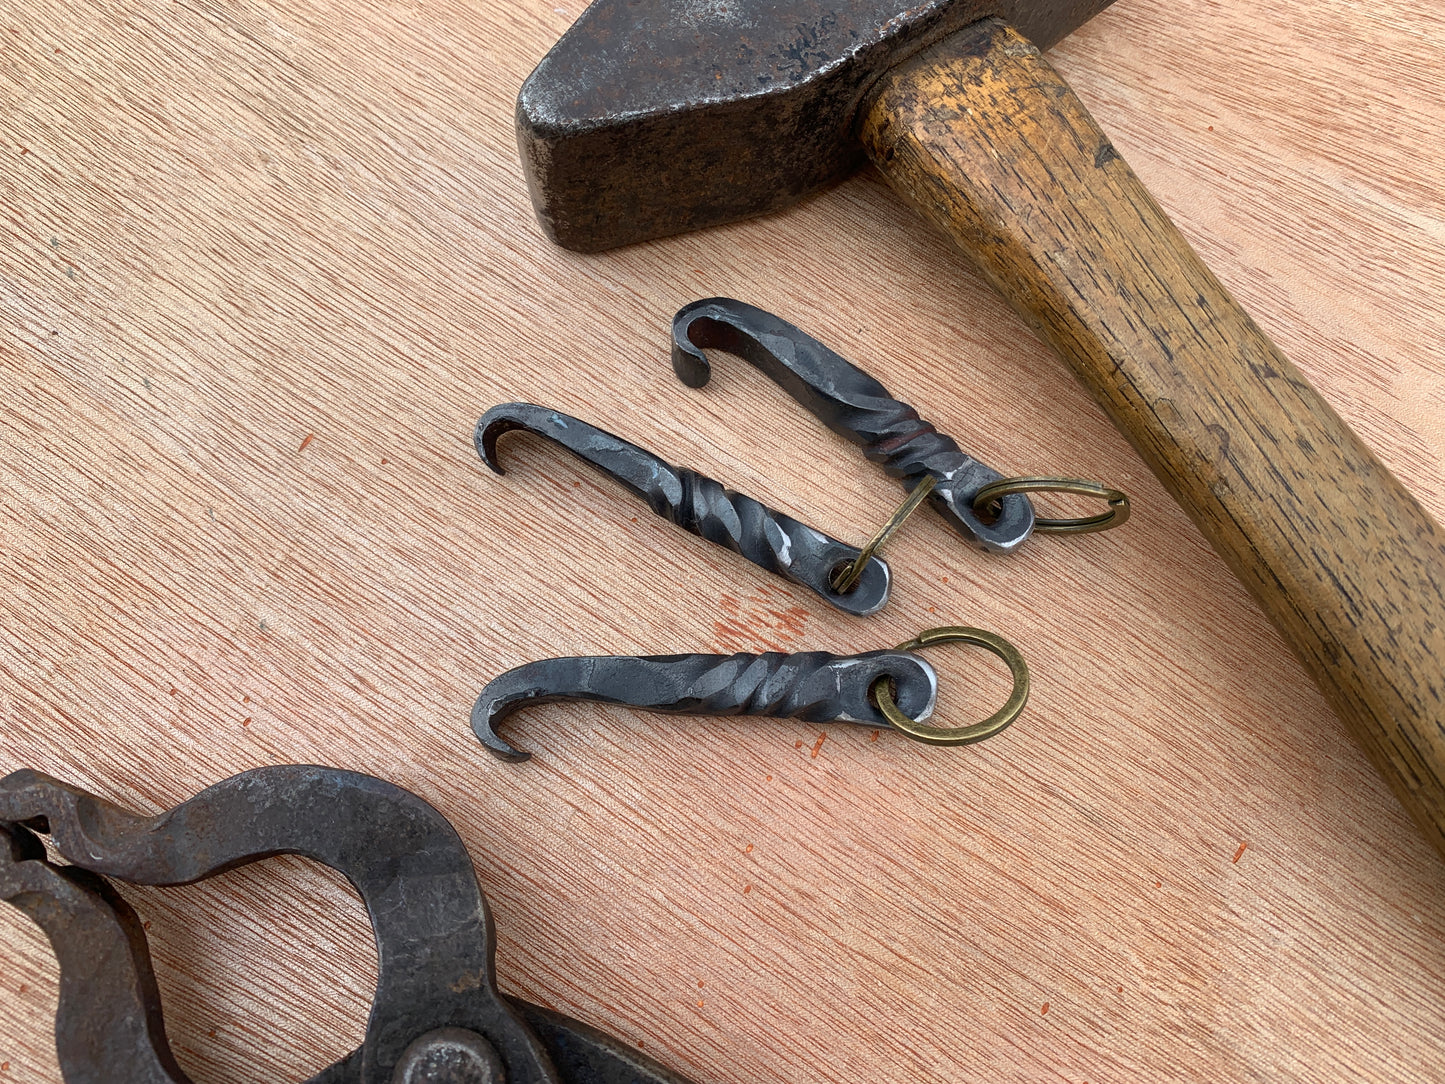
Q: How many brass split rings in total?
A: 3